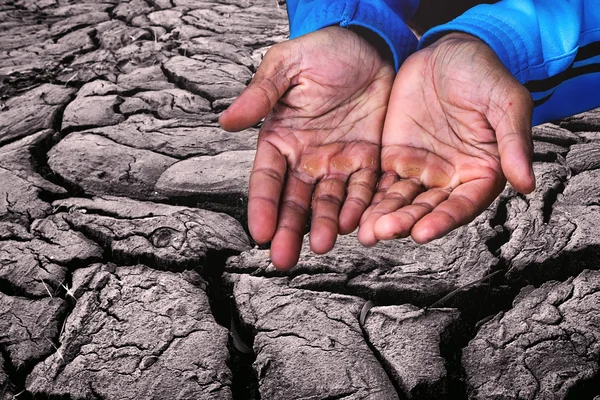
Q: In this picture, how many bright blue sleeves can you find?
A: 2